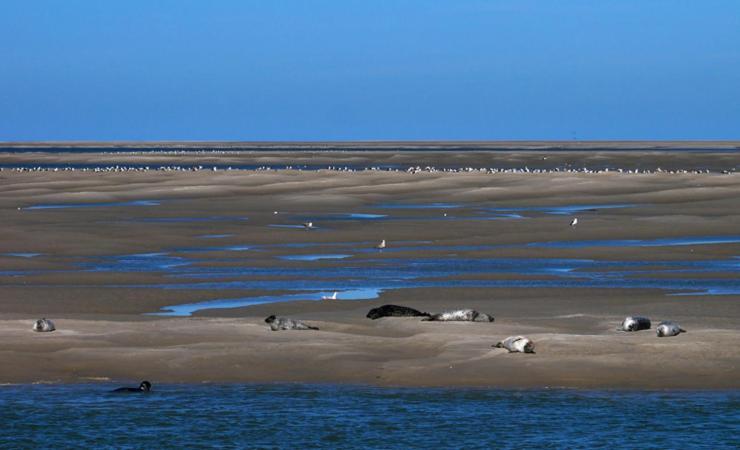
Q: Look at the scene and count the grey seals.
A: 6